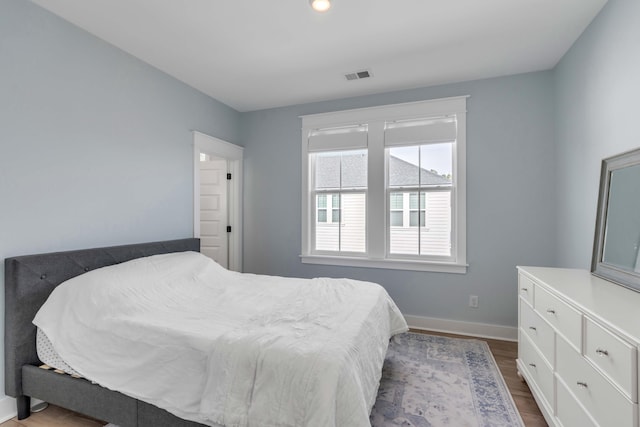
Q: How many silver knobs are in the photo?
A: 6